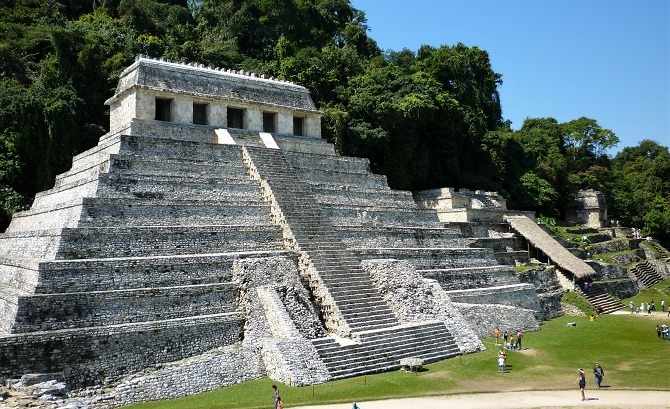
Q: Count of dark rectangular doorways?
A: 5